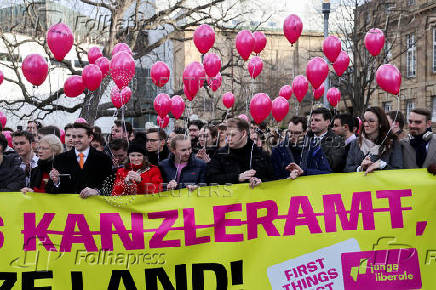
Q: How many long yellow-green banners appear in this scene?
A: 1